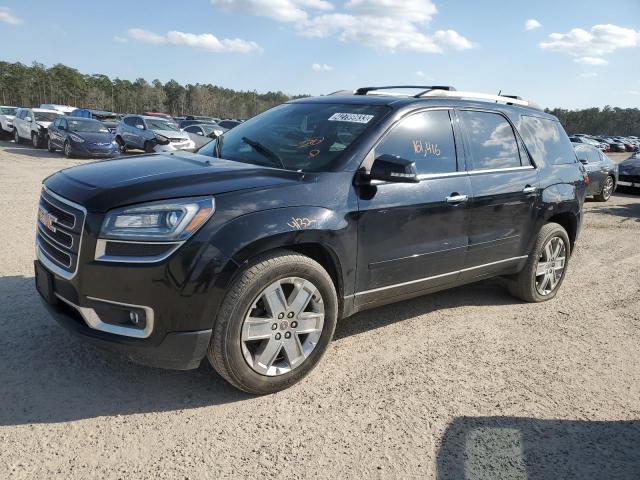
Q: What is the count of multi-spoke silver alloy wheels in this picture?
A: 2